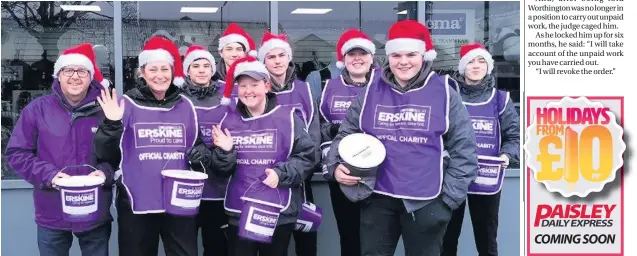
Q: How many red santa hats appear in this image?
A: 9